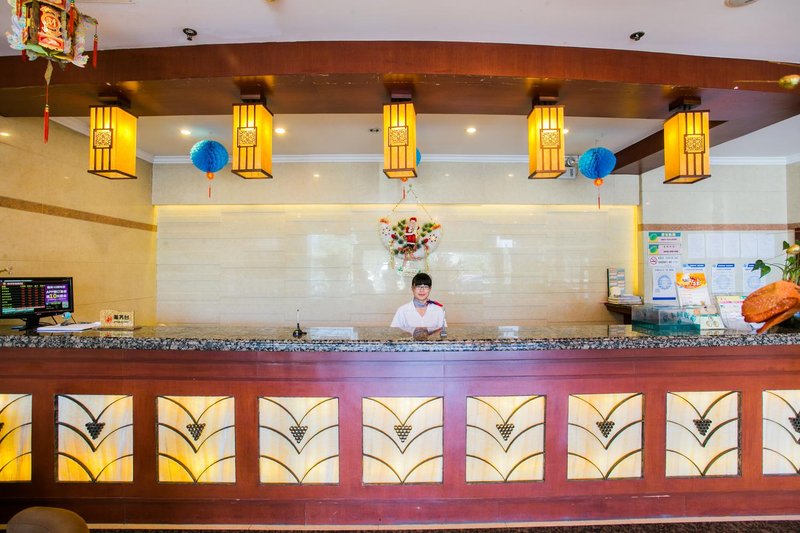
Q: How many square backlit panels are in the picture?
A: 9